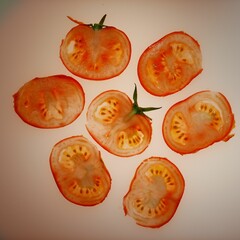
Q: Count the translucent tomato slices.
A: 7